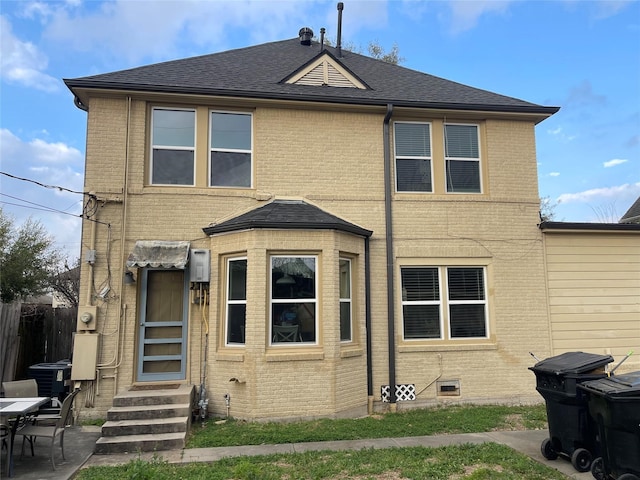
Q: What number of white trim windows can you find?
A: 9